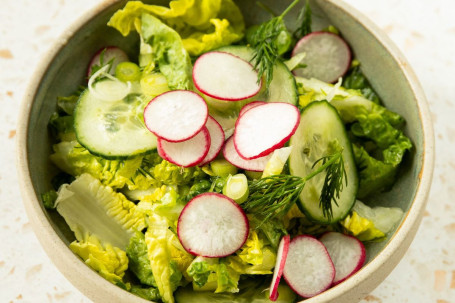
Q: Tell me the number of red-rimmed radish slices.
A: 13